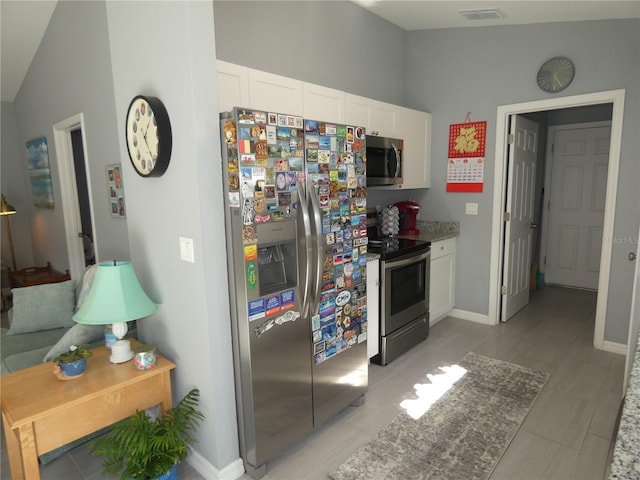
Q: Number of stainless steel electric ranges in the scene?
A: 1